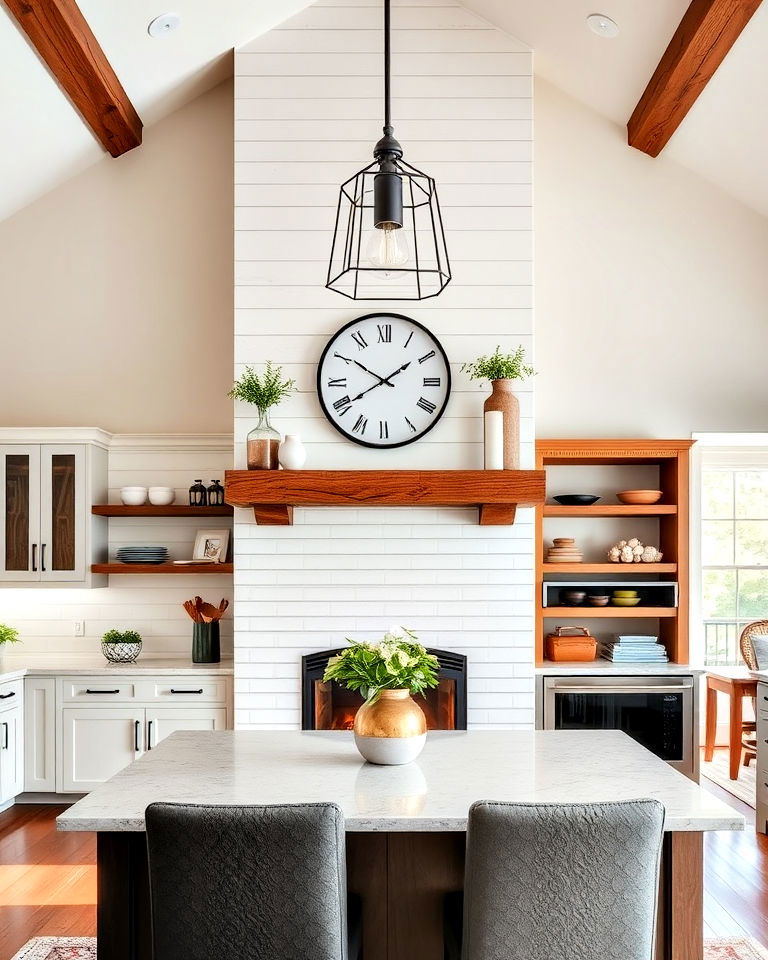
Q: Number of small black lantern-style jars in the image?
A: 2